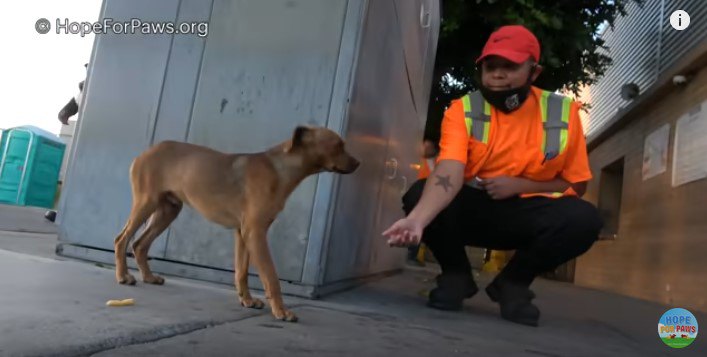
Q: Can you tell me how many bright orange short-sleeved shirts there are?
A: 1